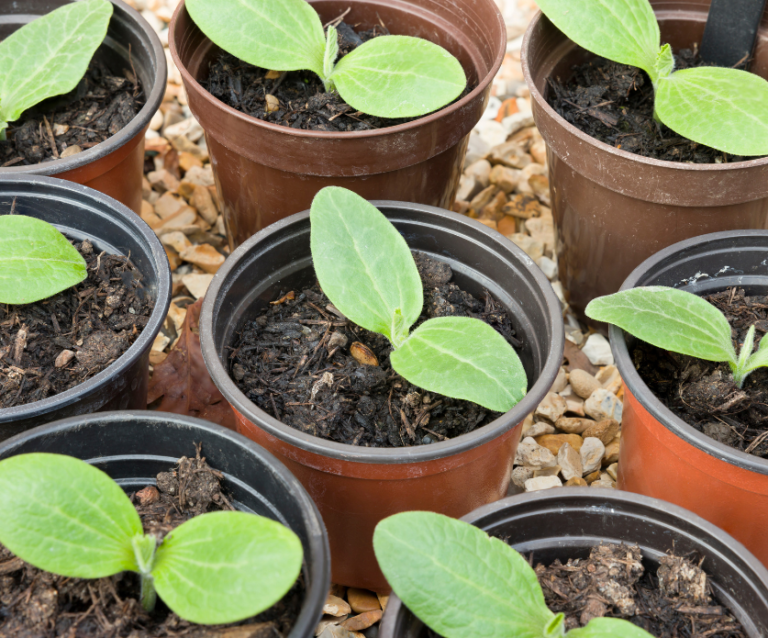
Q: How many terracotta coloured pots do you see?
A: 3